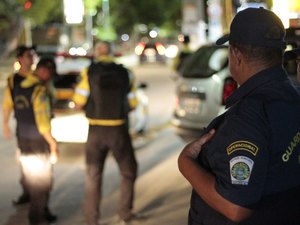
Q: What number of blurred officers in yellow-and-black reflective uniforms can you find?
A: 3